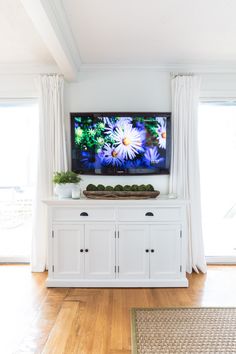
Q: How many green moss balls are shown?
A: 8